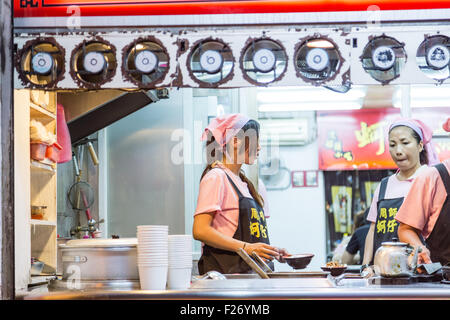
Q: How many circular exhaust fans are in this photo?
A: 8